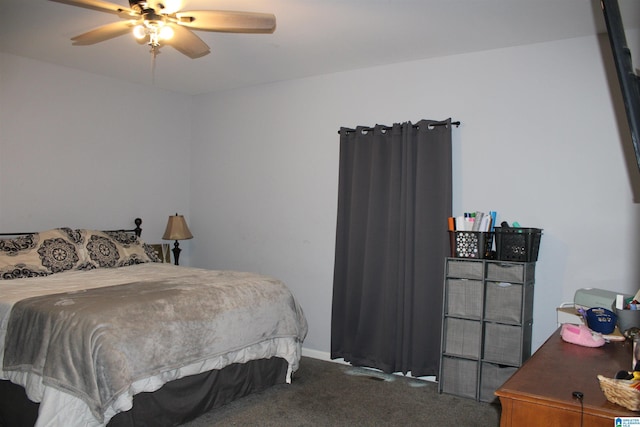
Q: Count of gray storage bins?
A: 8